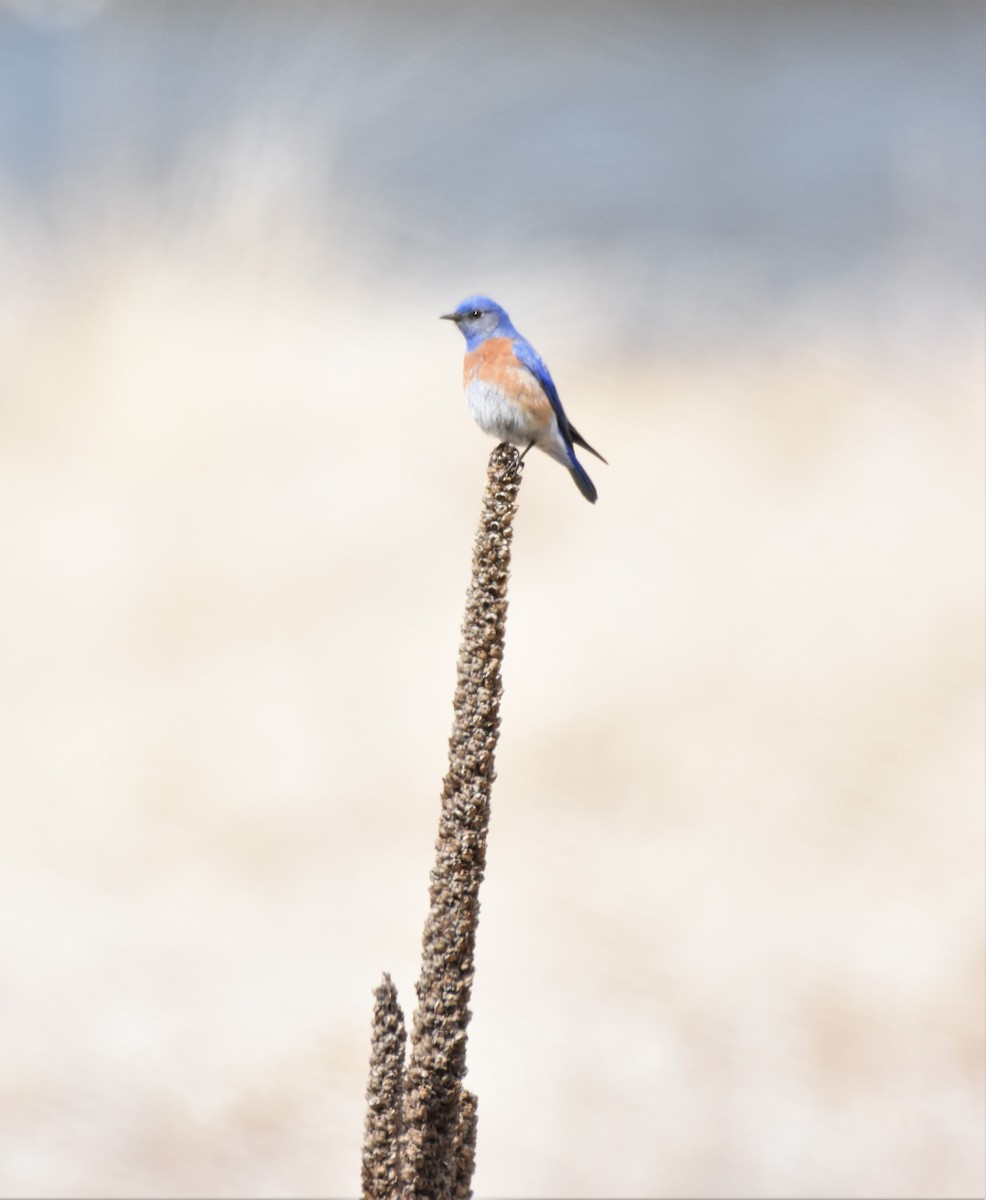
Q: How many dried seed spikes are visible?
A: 3